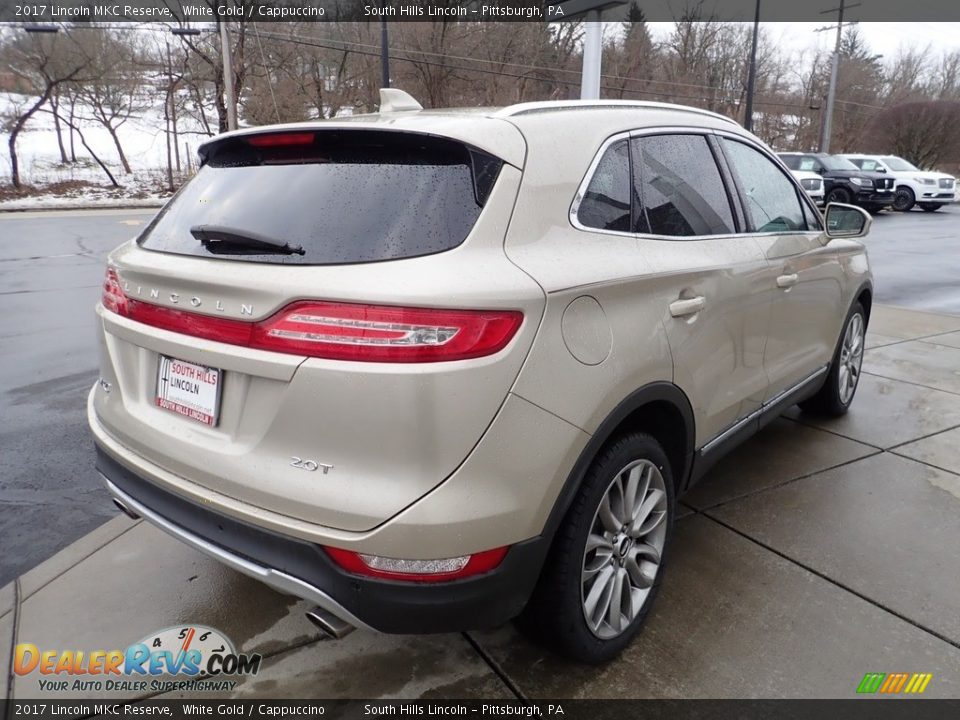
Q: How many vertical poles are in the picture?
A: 5